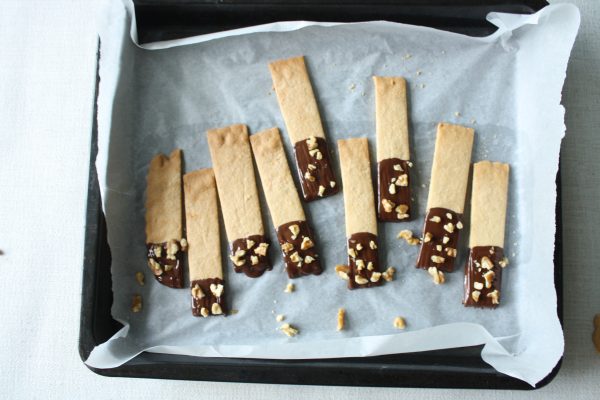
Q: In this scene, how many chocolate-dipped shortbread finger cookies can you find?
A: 9